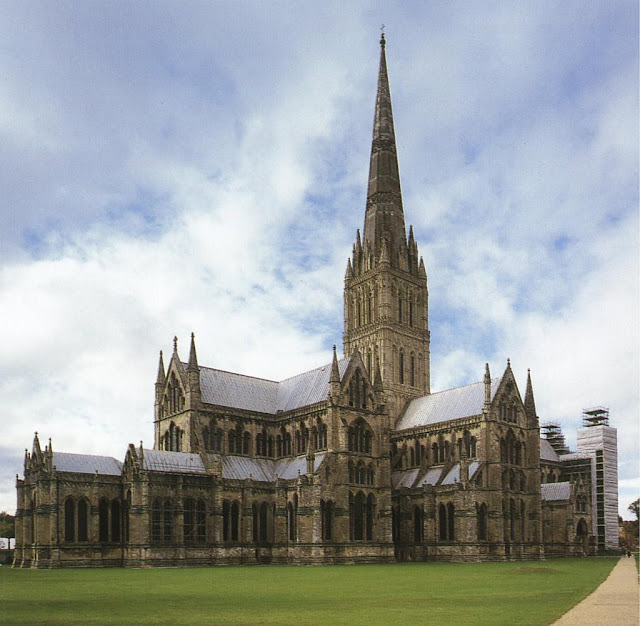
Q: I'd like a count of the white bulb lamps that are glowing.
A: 0